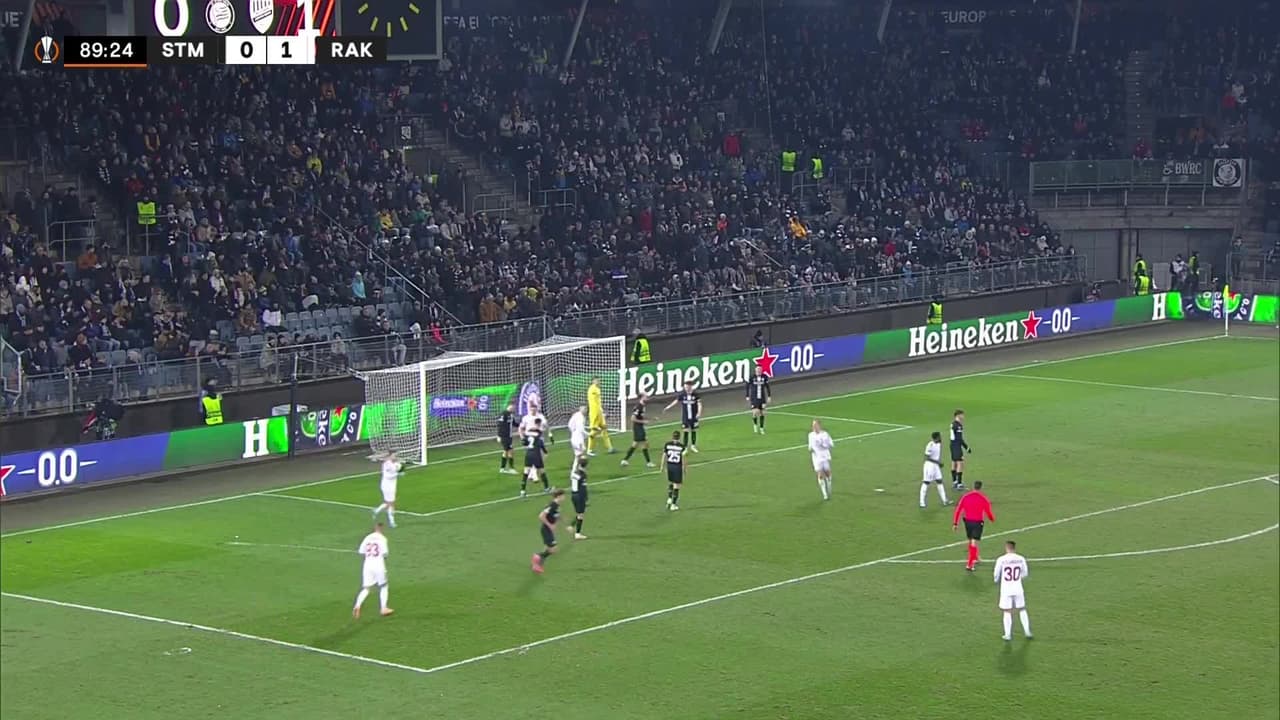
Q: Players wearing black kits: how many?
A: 9